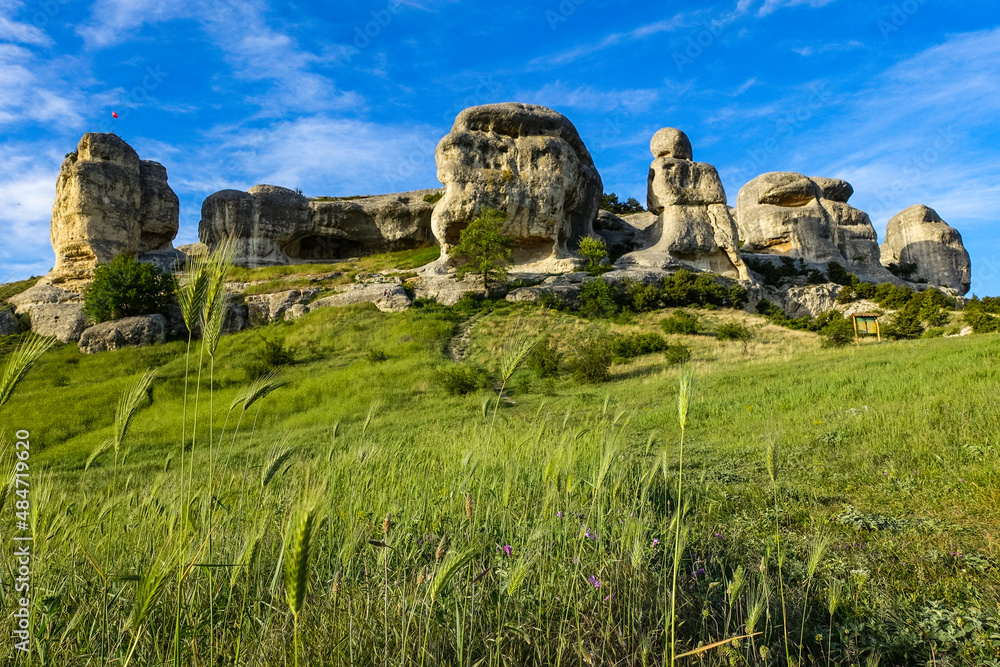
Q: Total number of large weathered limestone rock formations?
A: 6